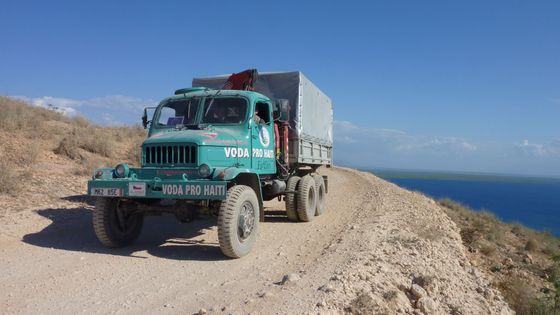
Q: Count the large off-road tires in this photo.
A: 5